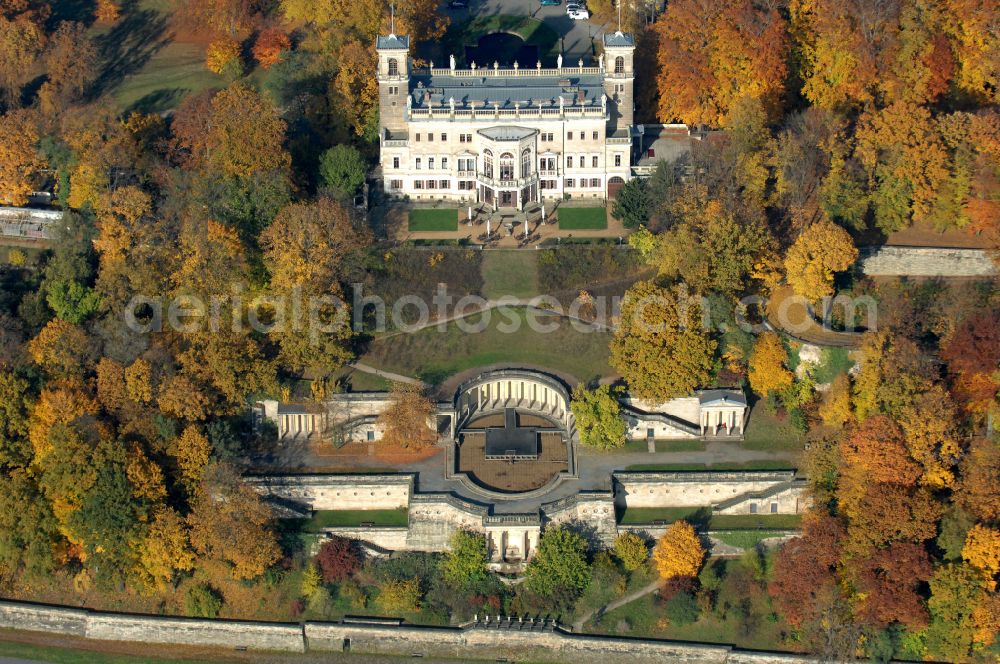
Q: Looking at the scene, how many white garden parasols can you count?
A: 4